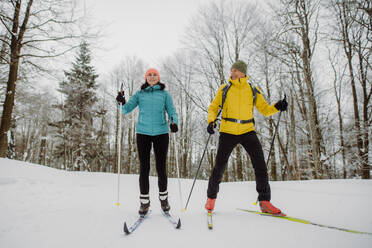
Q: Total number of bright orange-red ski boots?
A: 2